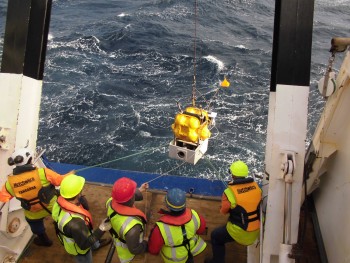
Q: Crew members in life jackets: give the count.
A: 5